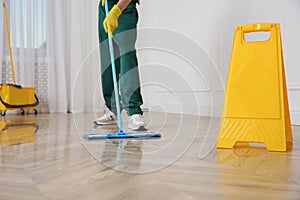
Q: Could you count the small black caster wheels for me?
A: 3